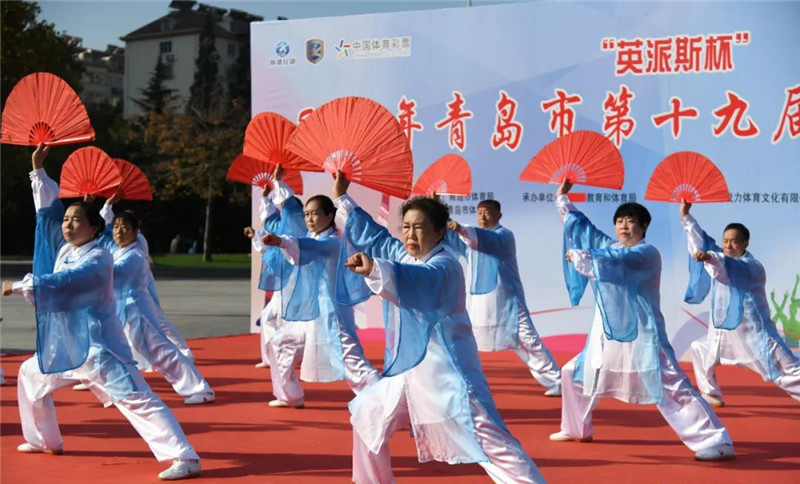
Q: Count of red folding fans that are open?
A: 9